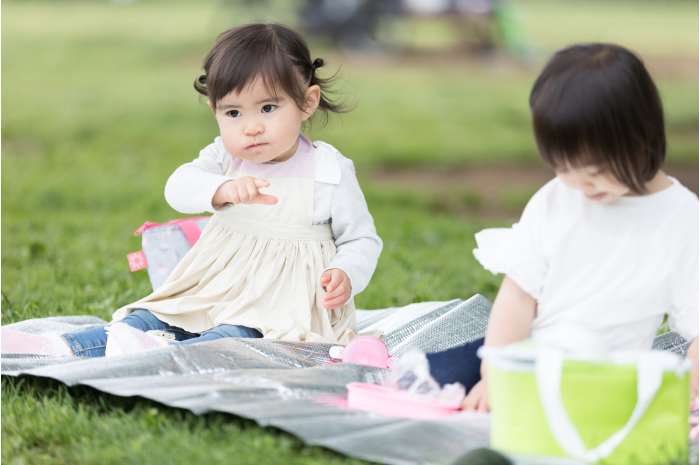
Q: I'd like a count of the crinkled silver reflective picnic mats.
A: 1